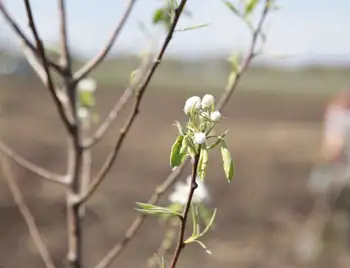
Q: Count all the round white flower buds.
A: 4